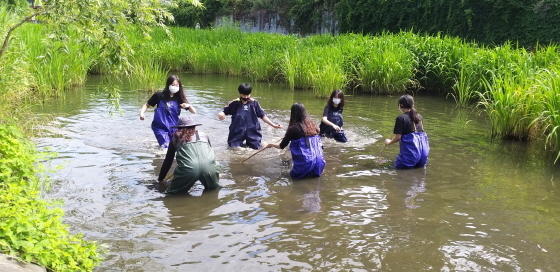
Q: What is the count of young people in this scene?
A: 6